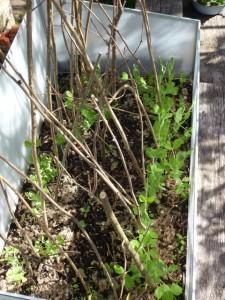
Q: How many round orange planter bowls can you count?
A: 0